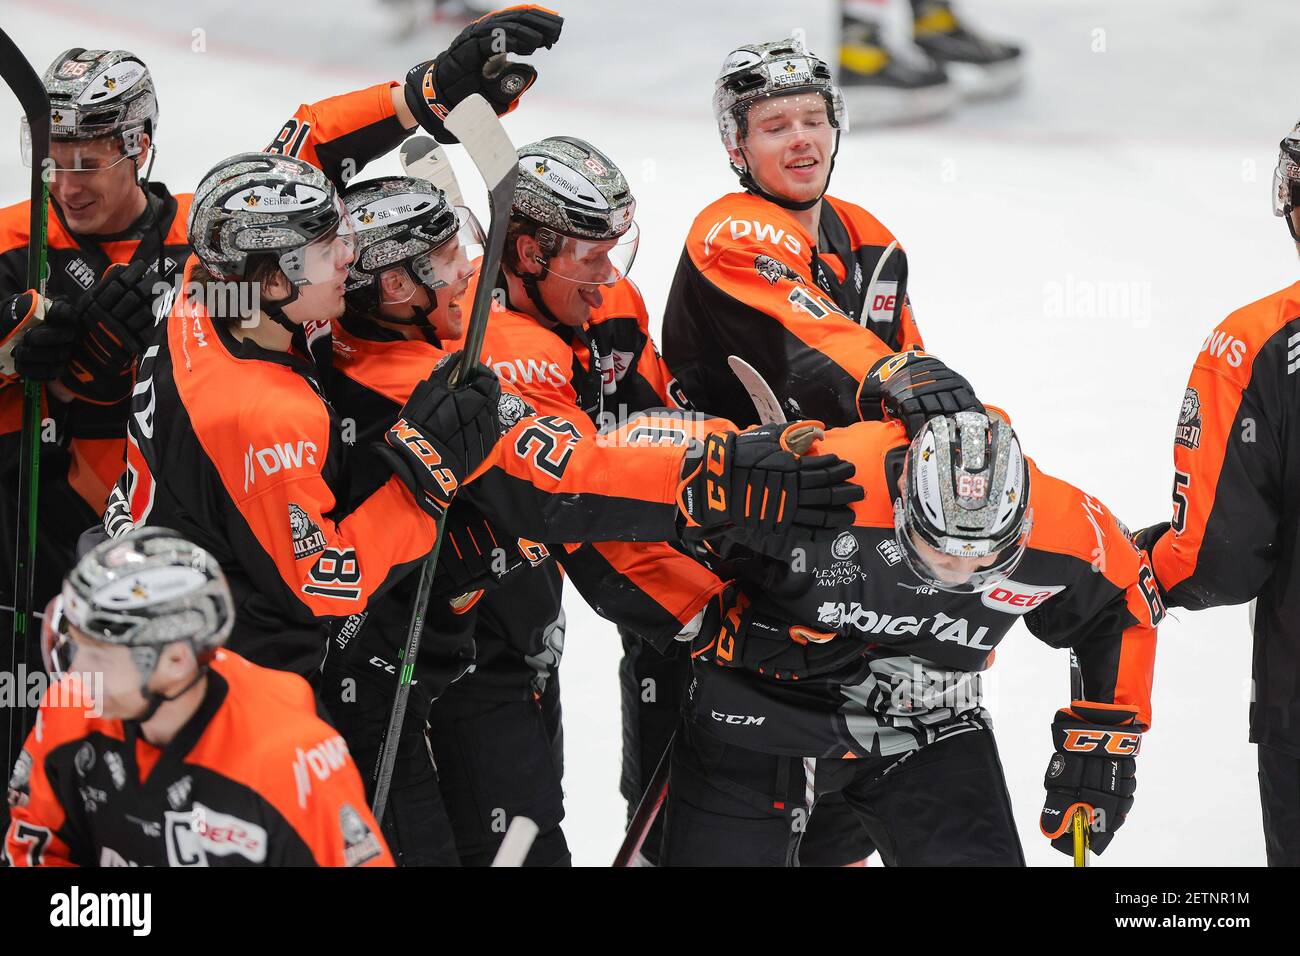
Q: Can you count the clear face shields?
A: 8